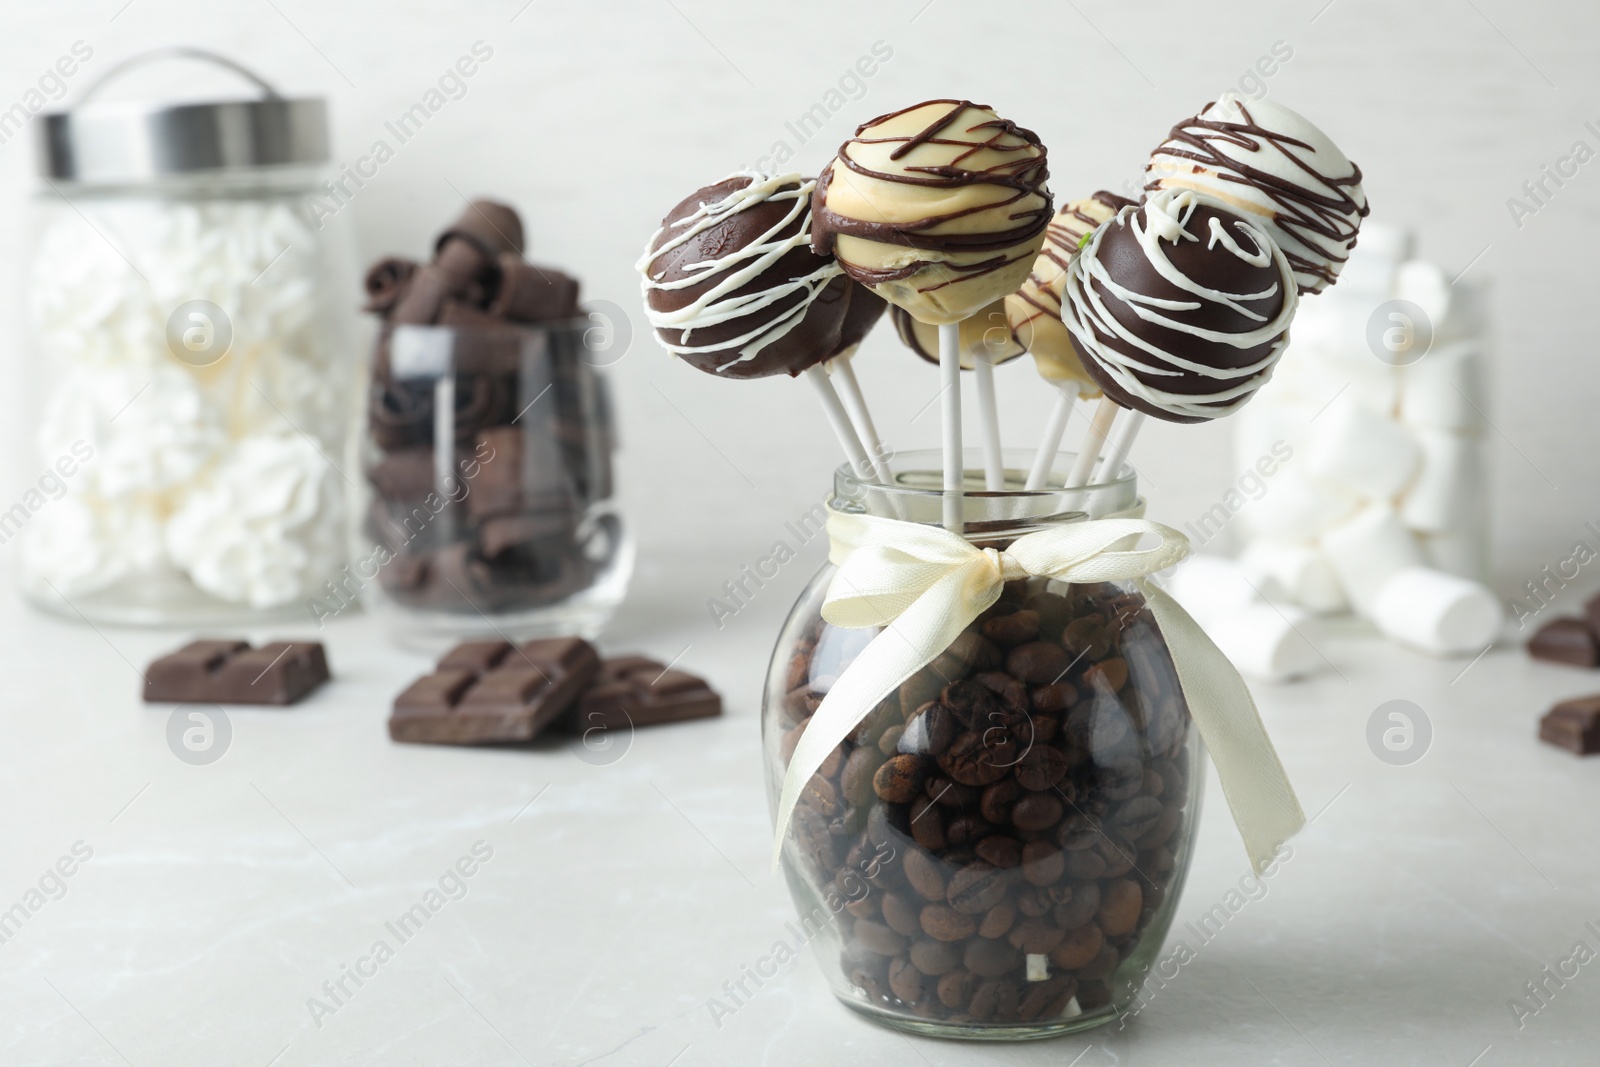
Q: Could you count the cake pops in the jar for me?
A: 7